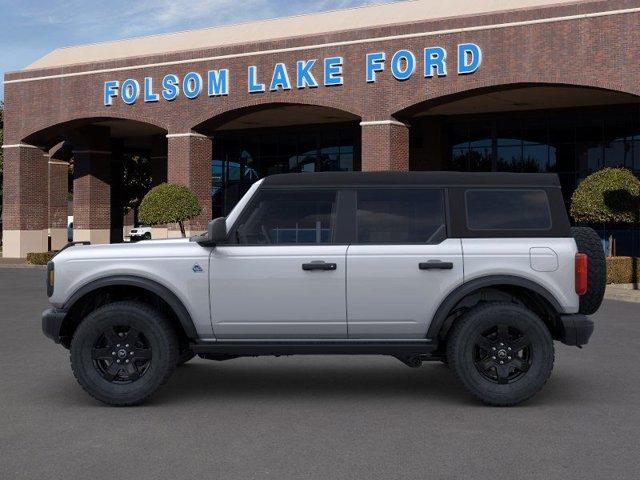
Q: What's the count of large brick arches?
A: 3